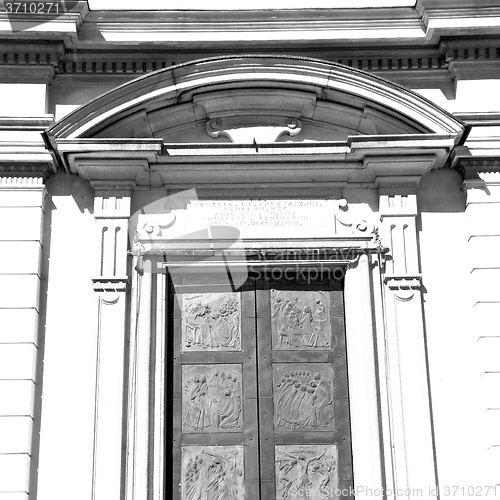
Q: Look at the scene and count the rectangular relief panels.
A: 6